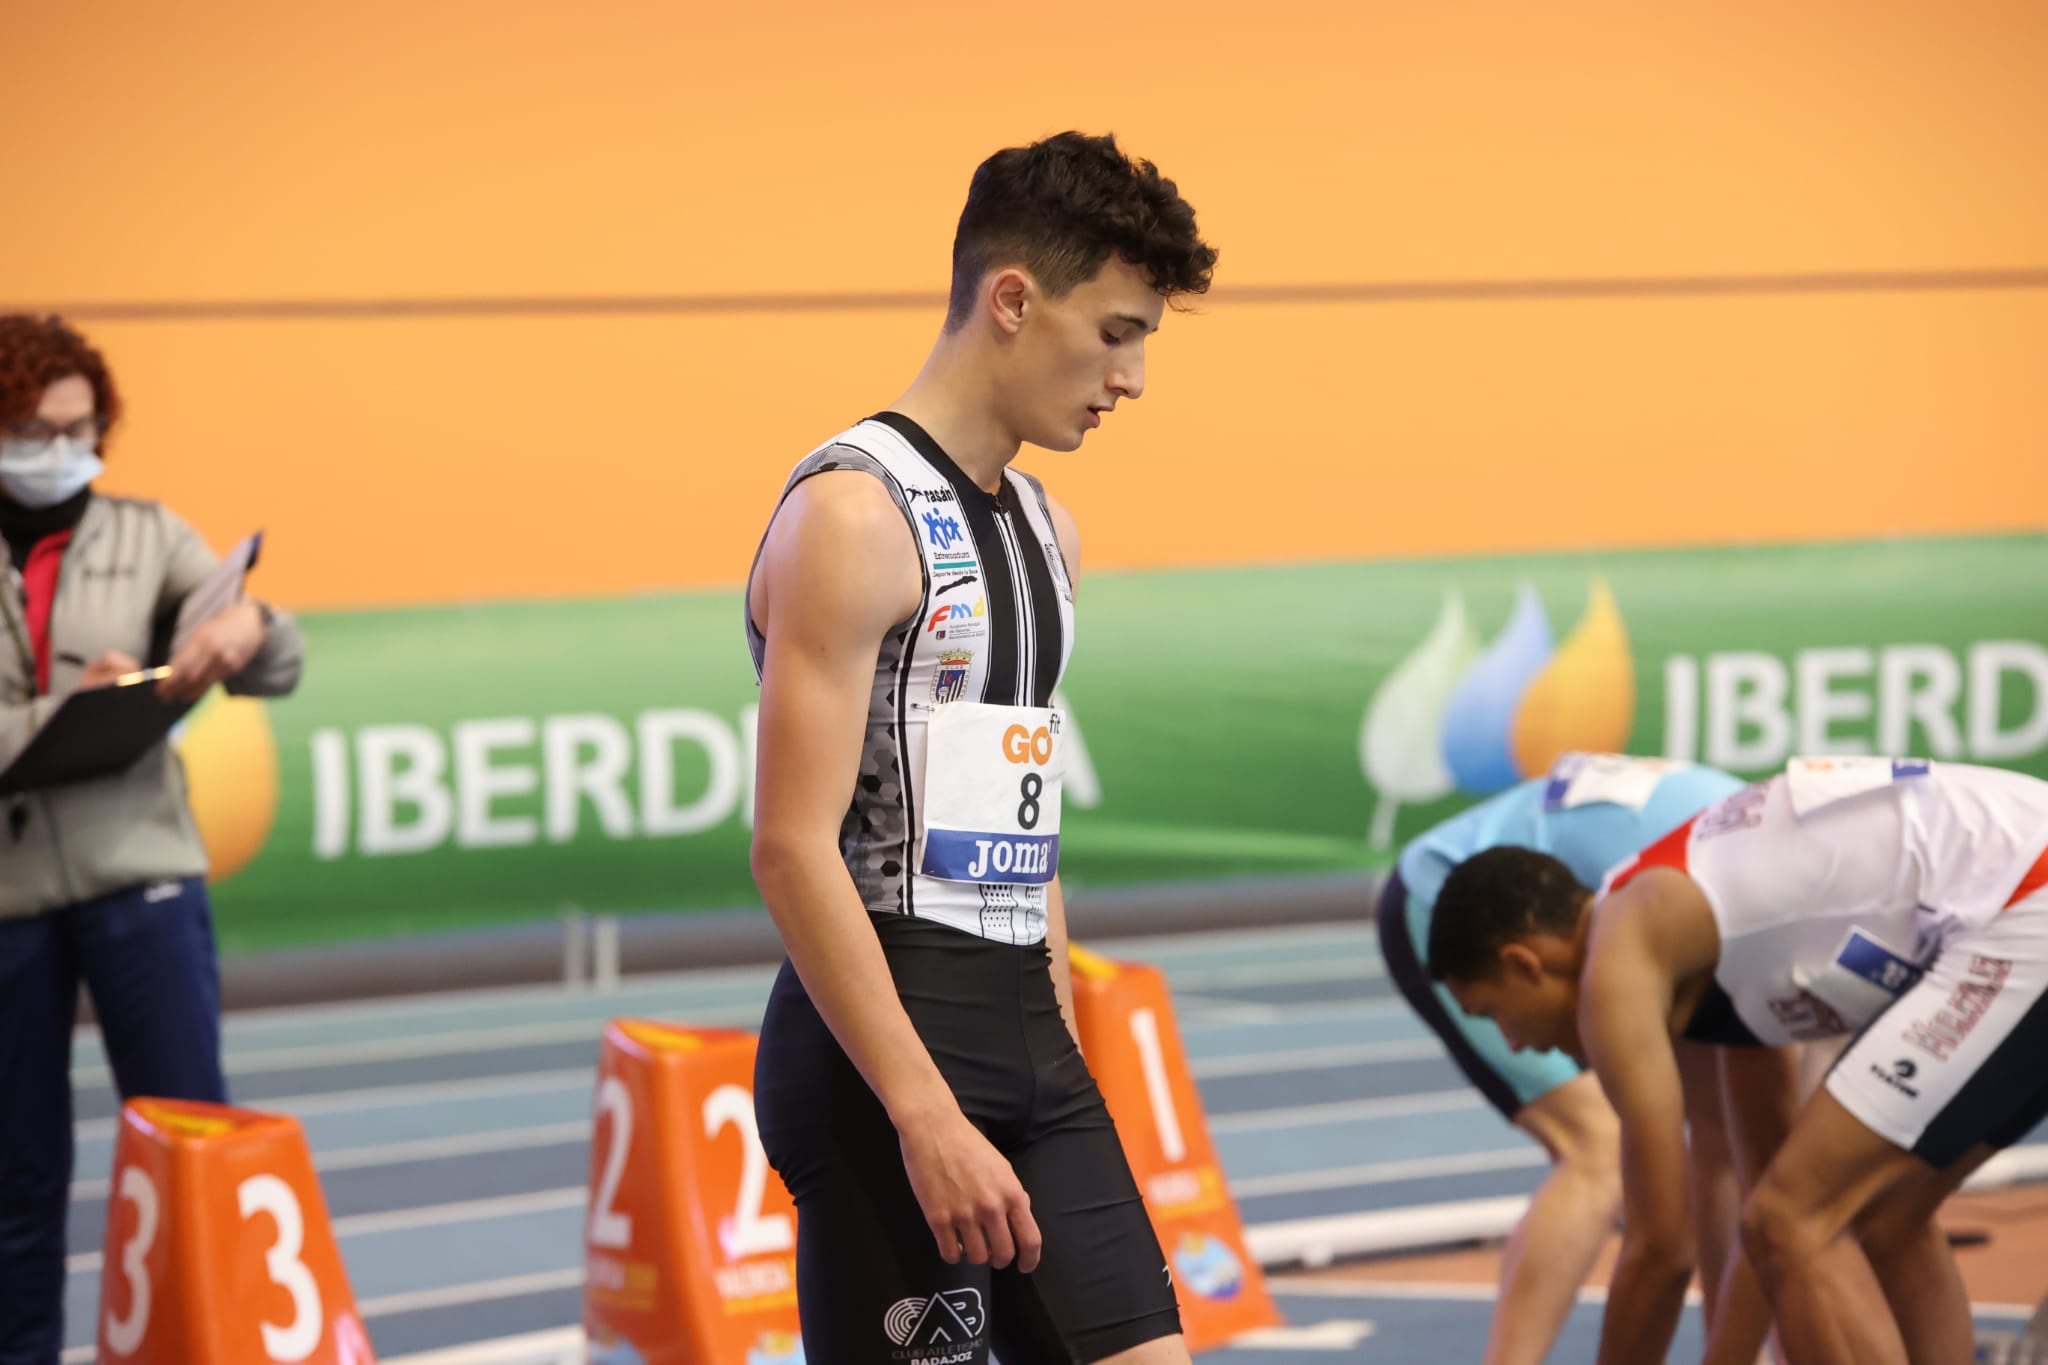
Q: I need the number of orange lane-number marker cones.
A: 3